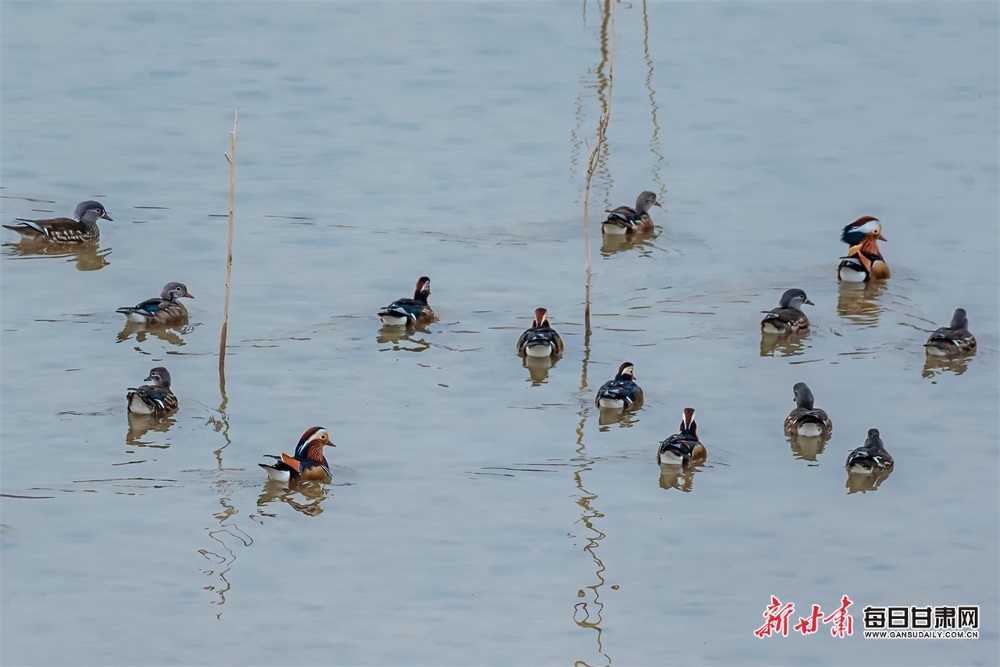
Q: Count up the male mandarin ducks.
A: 6